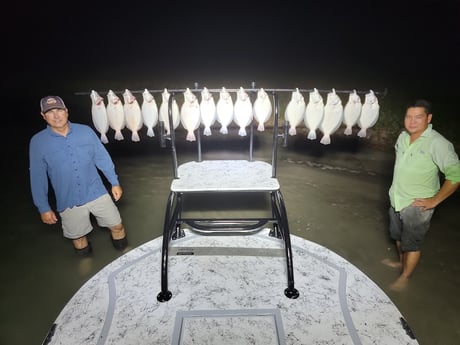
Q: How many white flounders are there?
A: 15